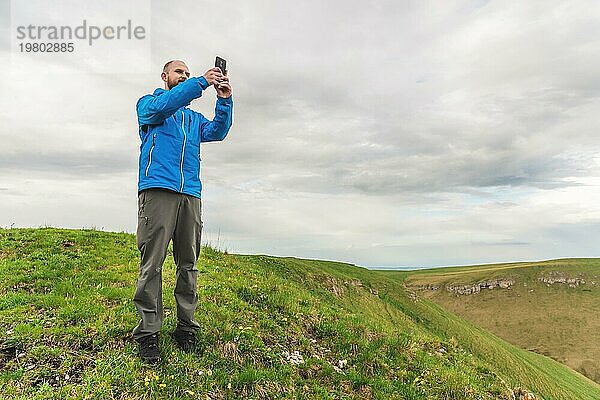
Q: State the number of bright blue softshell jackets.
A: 1